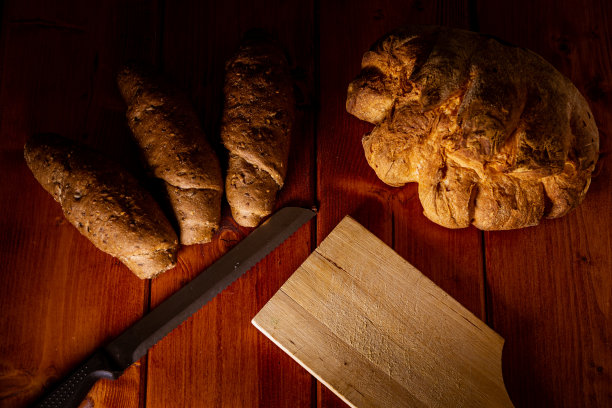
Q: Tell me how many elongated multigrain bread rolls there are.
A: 3